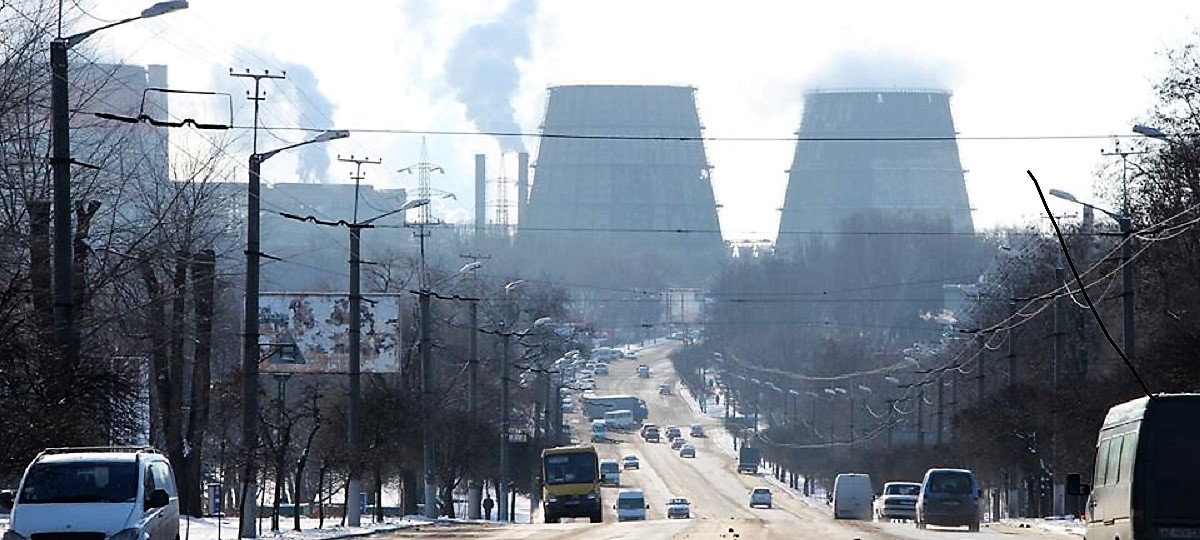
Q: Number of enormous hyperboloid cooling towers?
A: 2